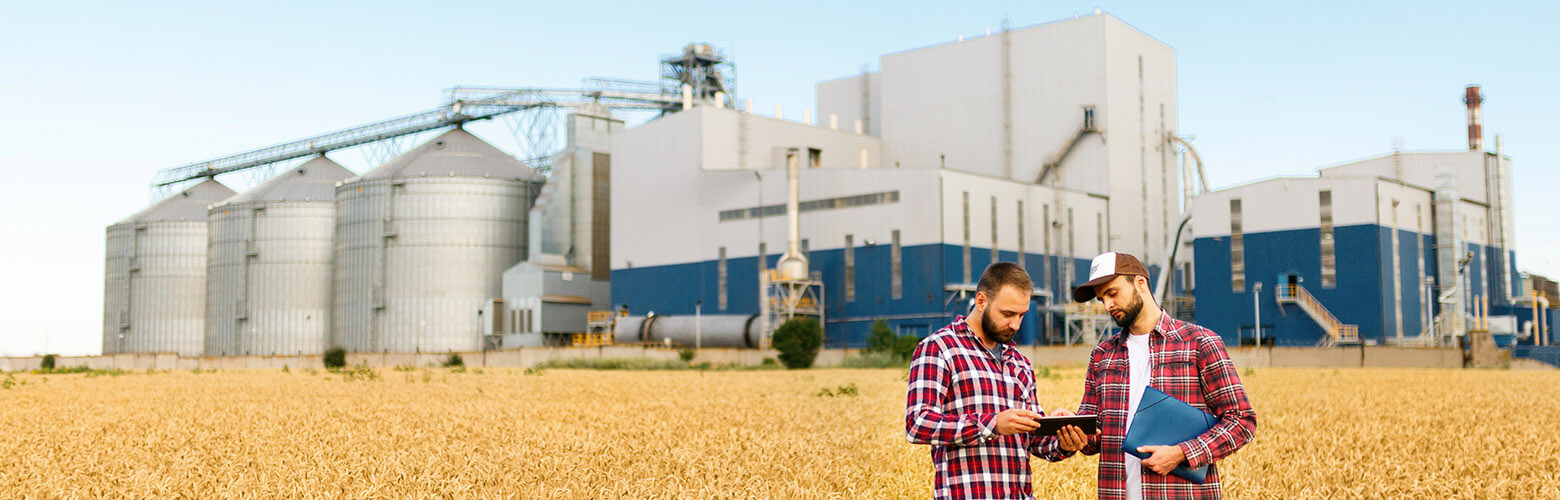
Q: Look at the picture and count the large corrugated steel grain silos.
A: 3